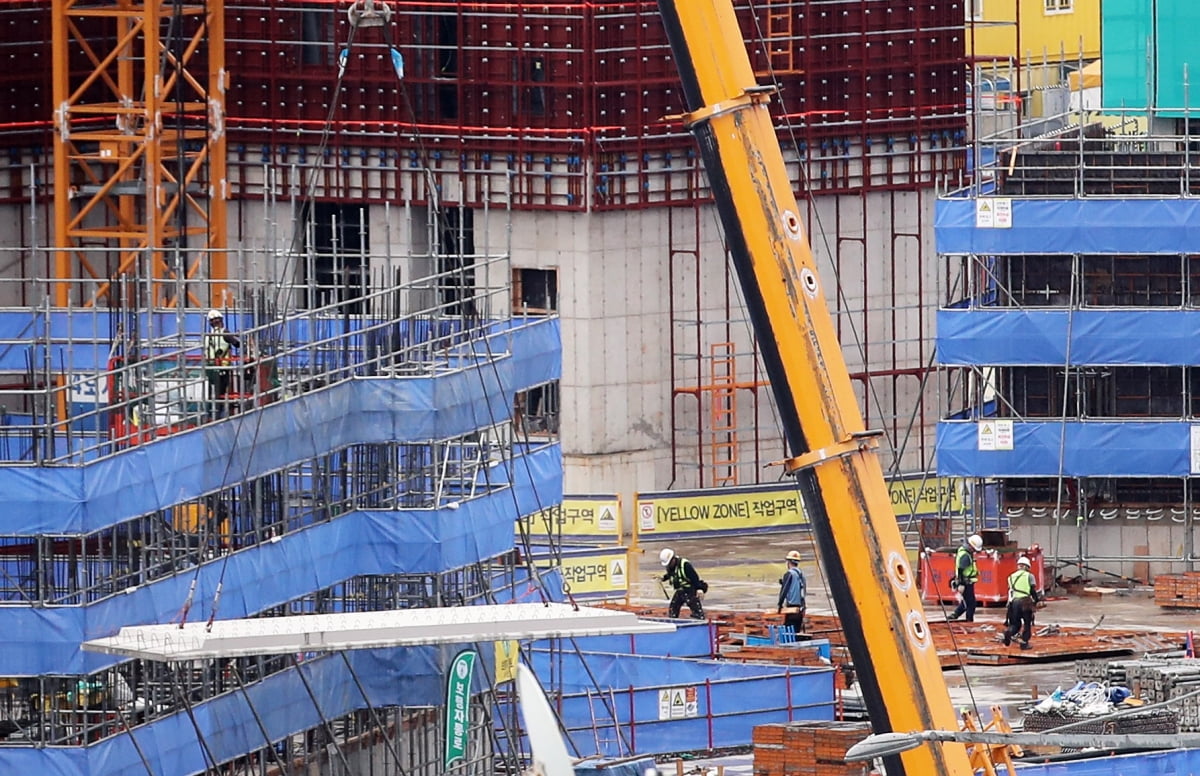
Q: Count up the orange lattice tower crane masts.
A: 1